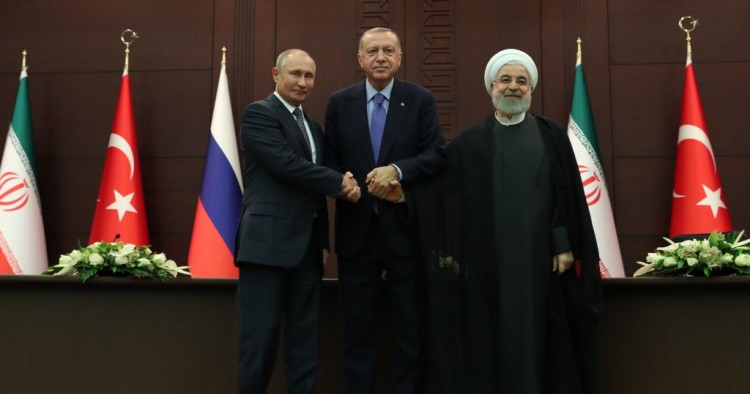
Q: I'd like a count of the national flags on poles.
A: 5